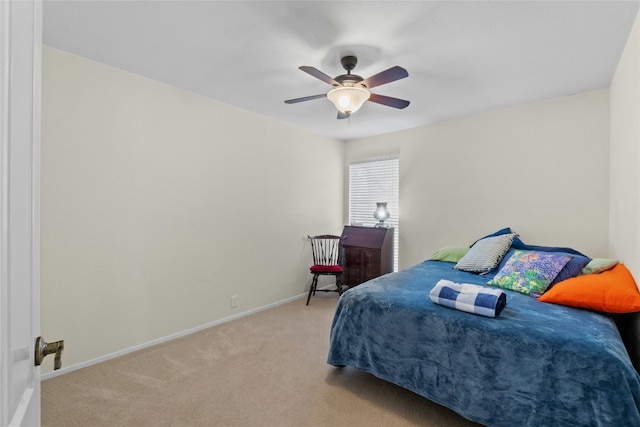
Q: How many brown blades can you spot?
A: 5